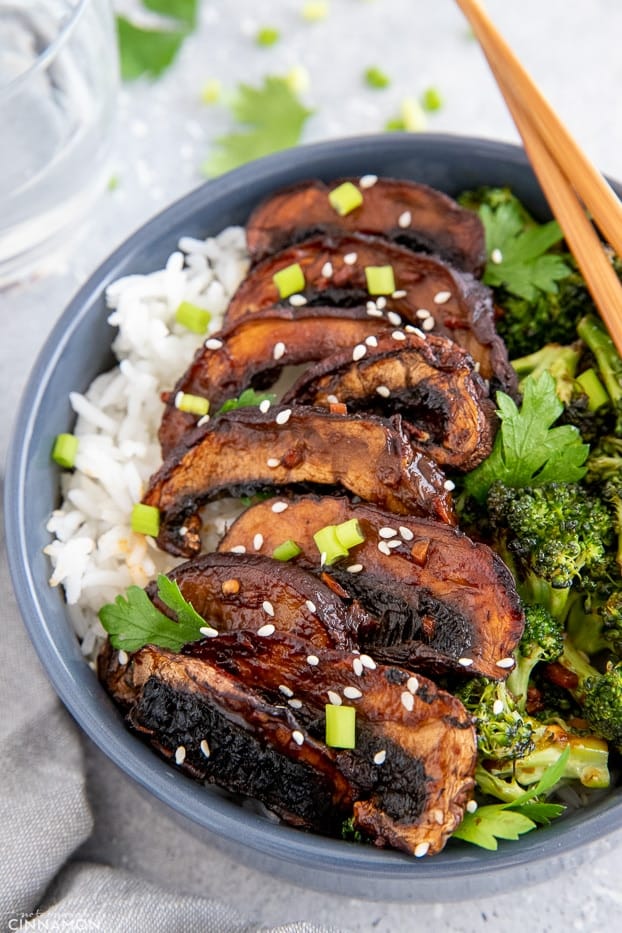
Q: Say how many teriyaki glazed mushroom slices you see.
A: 9